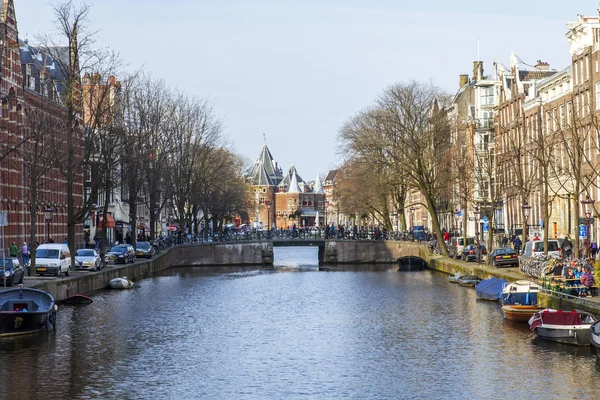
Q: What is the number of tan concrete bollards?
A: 0